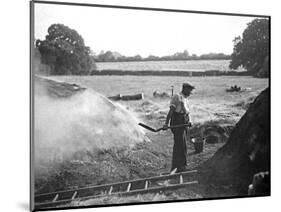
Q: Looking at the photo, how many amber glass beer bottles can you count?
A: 0